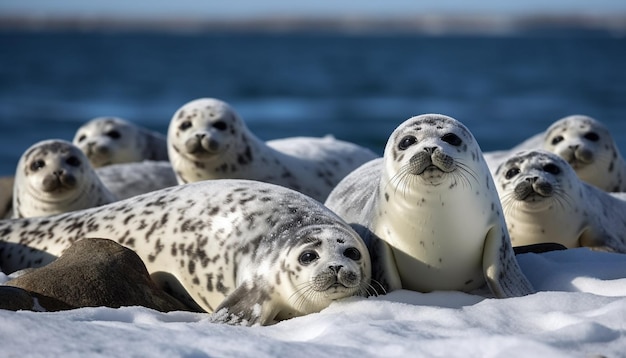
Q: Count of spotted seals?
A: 7